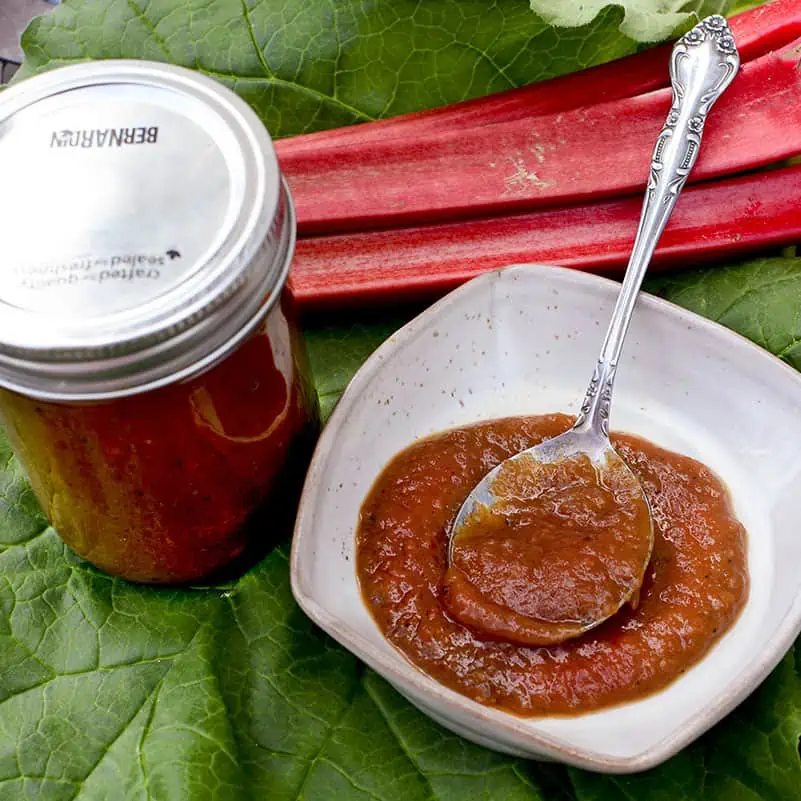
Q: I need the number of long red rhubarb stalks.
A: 3